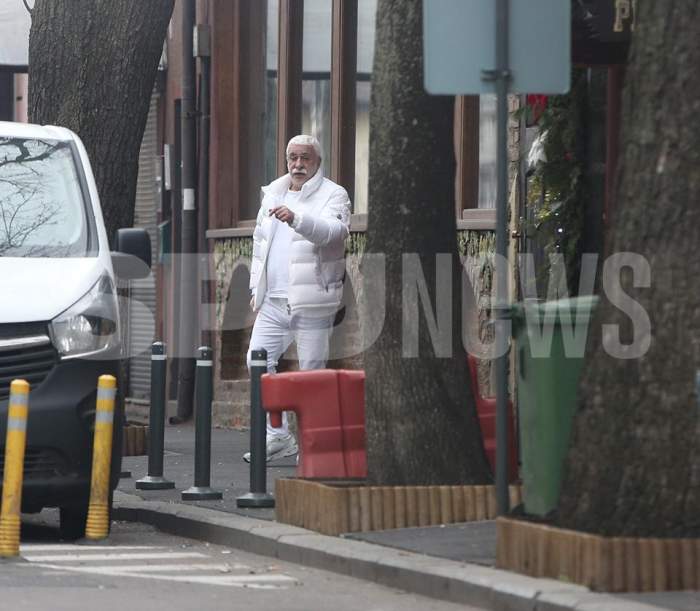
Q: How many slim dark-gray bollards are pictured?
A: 3